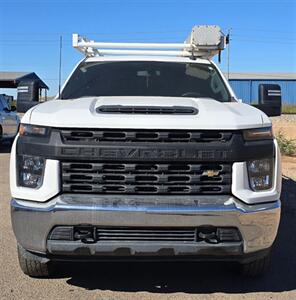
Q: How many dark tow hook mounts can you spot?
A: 2